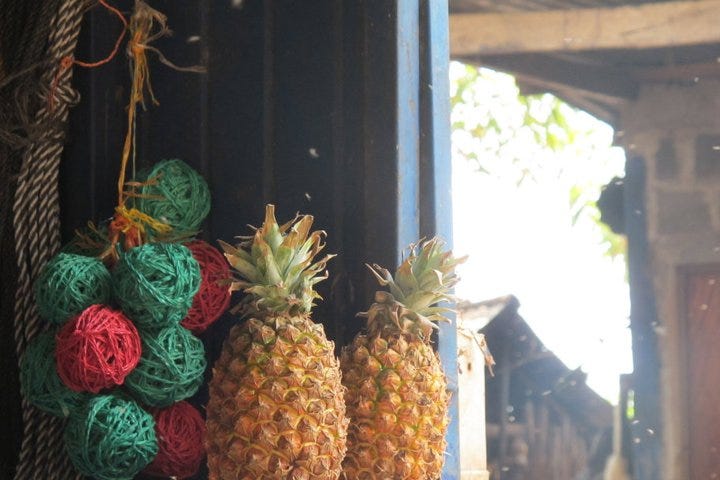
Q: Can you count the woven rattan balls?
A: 9